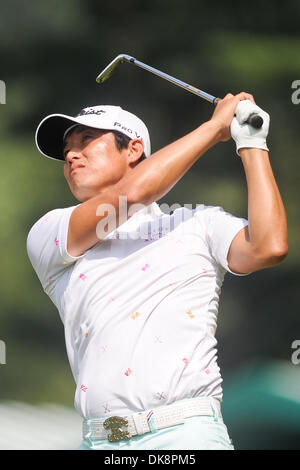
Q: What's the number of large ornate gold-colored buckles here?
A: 1